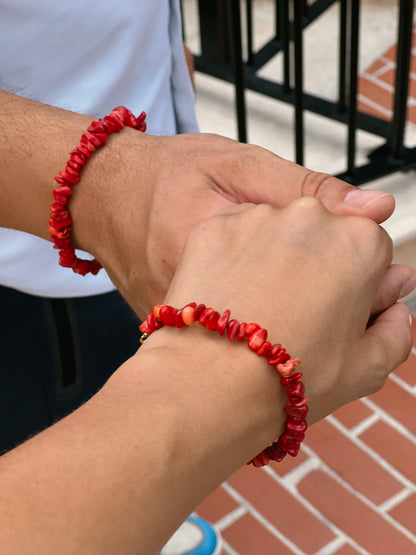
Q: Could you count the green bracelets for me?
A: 0